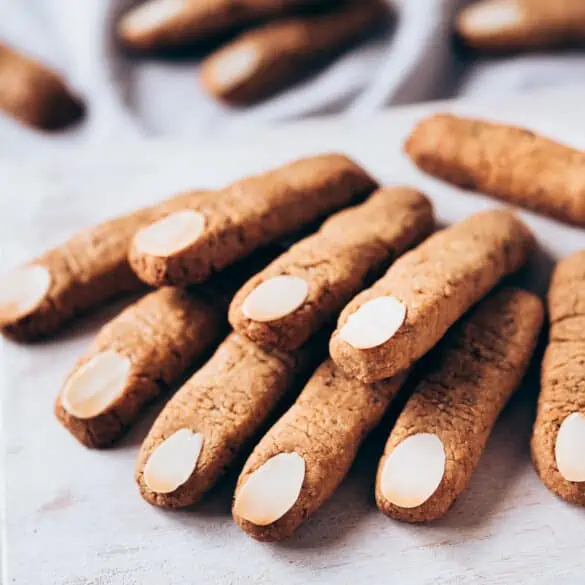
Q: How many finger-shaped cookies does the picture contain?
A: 14